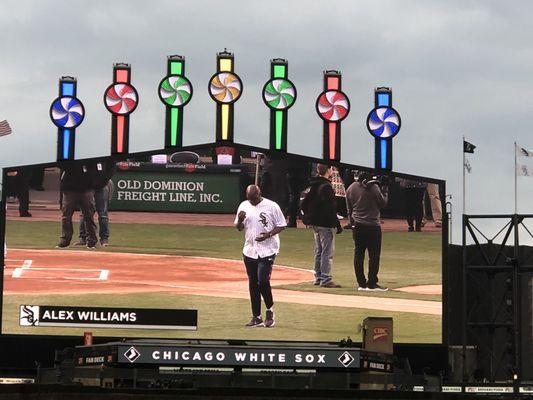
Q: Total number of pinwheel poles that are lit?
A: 7